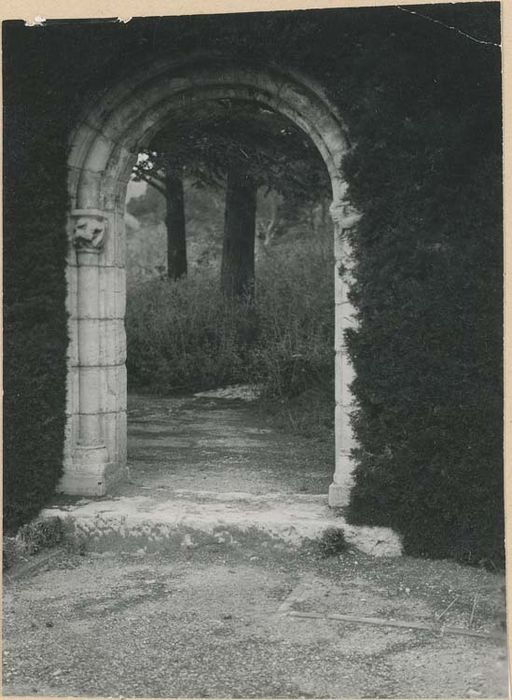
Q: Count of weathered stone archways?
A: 1